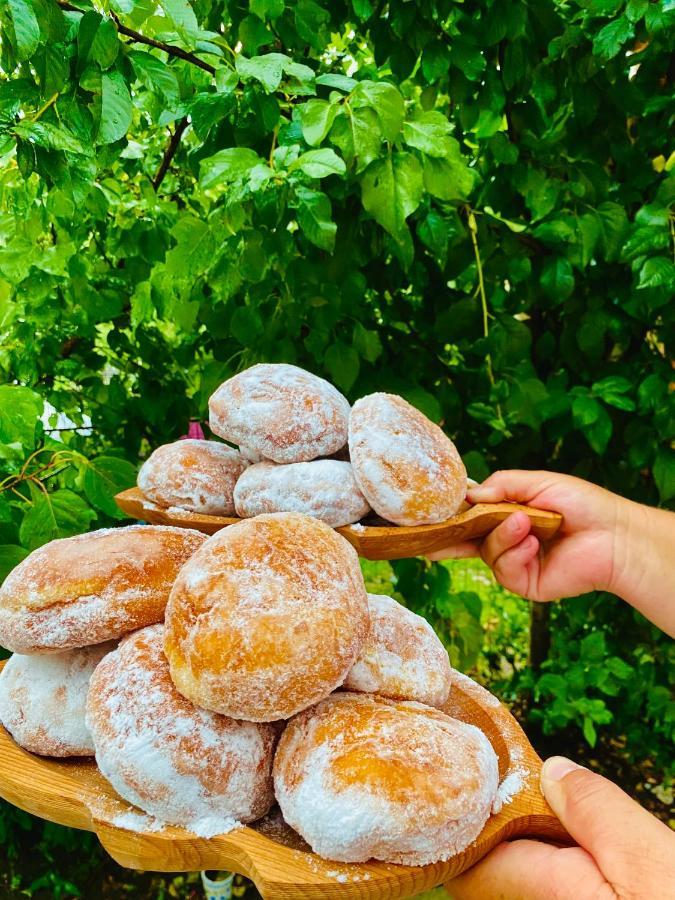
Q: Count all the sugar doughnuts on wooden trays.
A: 10